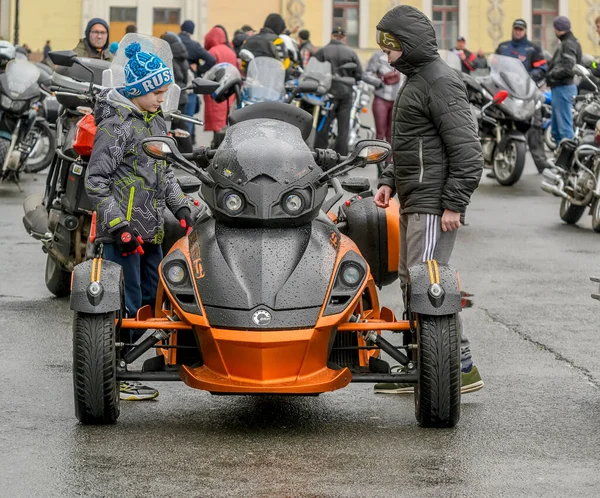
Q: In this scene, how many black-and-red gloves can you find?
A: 2